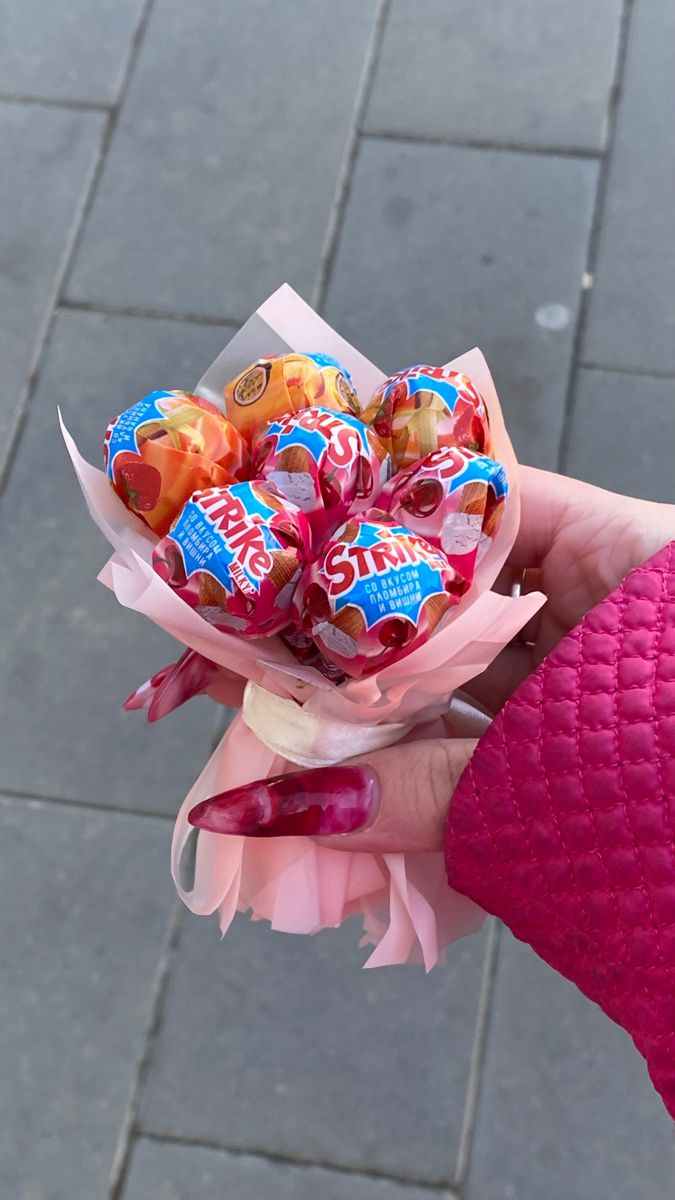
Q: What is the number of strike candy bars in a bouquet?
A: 7